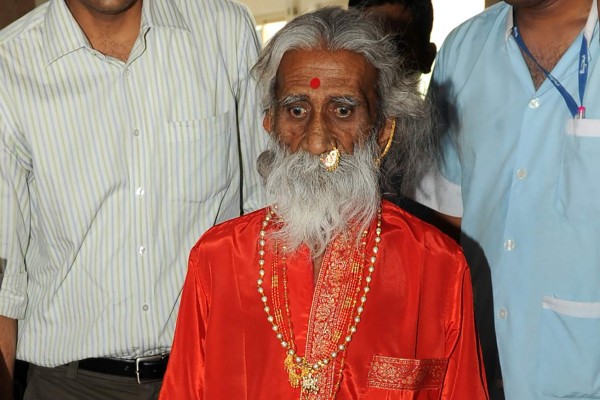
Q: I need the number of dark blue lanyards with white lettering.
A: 1